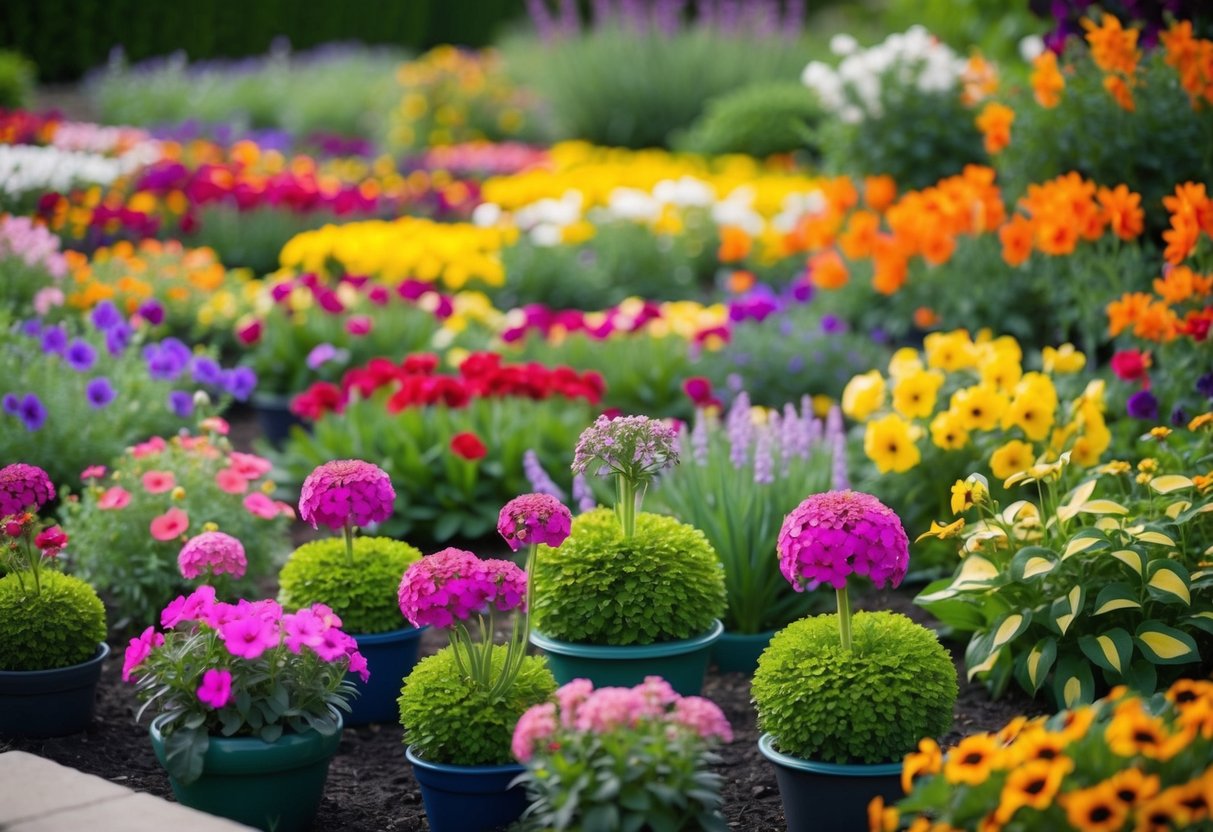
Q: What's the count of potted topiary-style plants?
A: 5